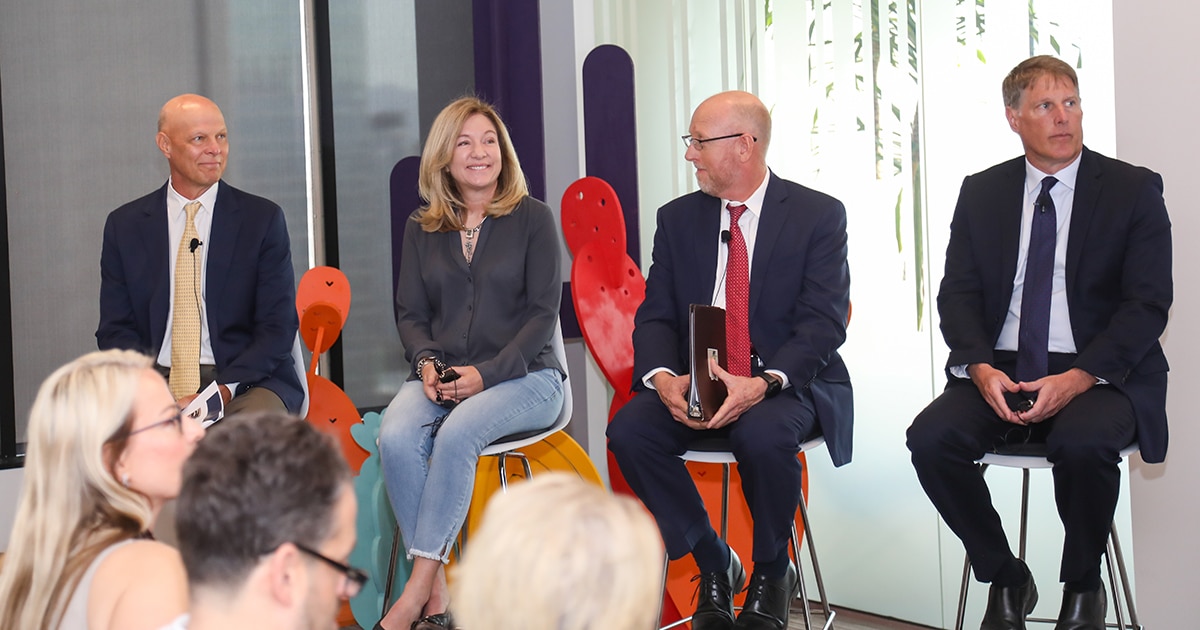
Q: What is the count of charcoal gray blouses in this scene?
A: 1